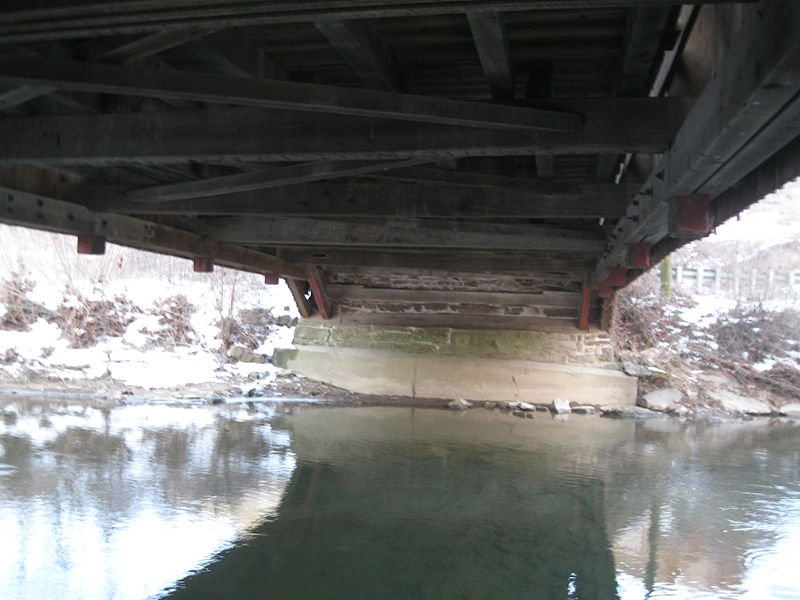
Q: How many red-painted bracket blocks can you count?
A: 7